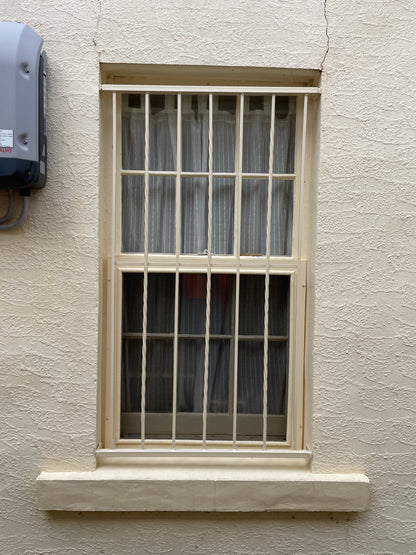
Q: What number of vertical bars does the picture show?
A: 7